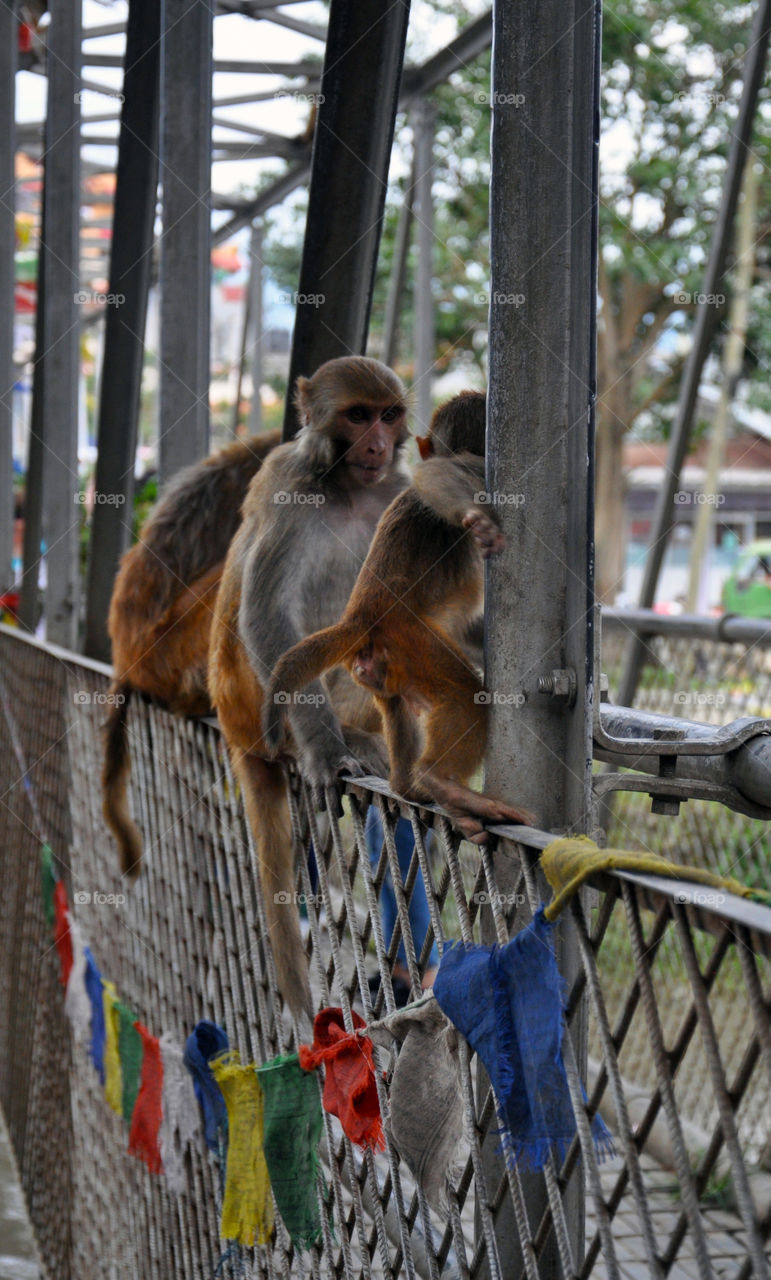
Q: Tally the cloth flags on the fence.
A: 15